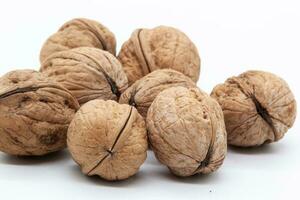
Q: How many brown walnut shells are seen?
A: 8